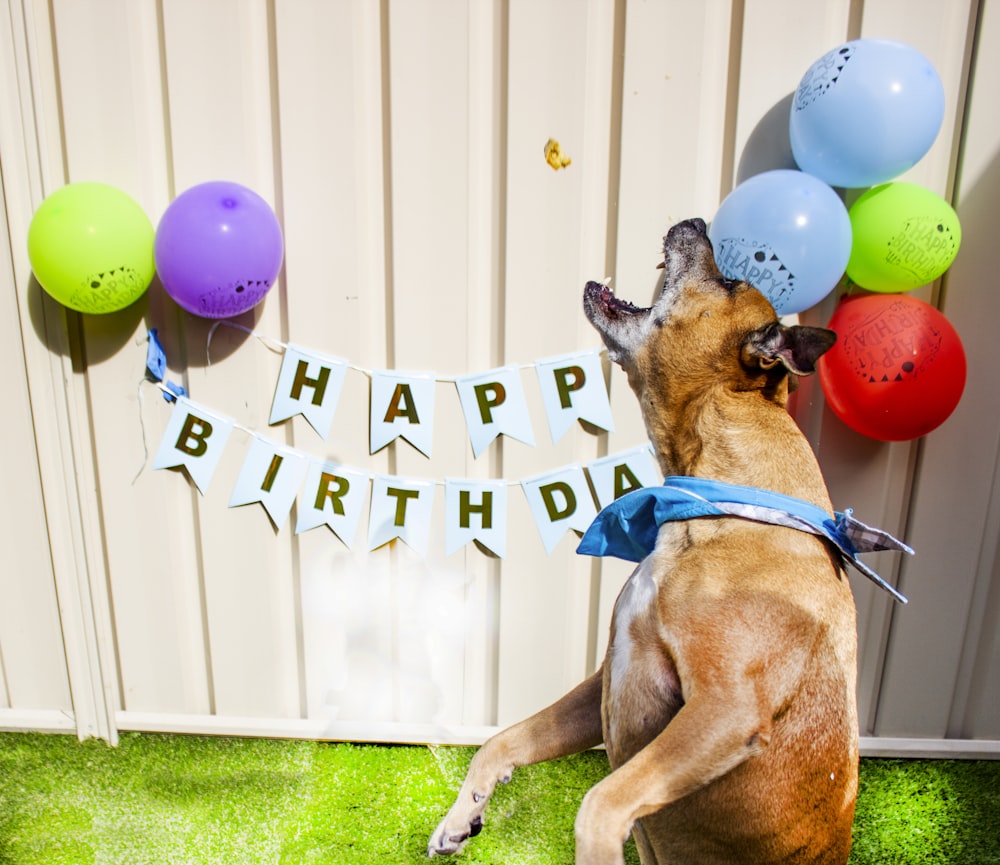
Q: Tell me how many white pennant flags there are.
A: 11